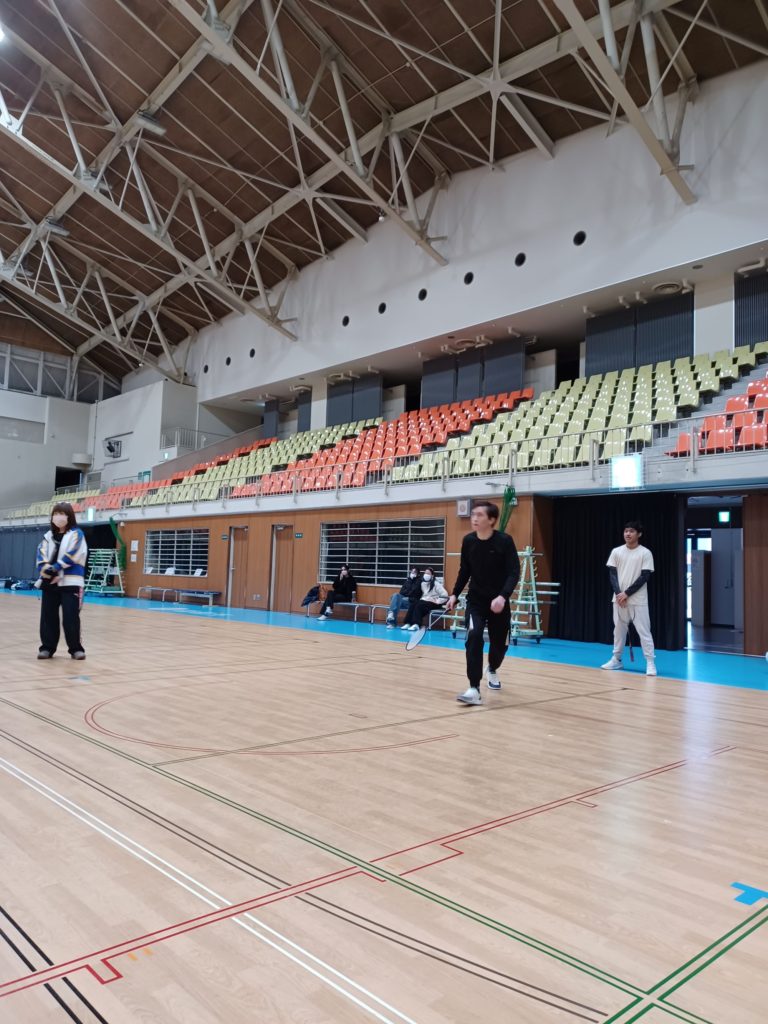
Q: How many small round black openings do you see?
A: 9